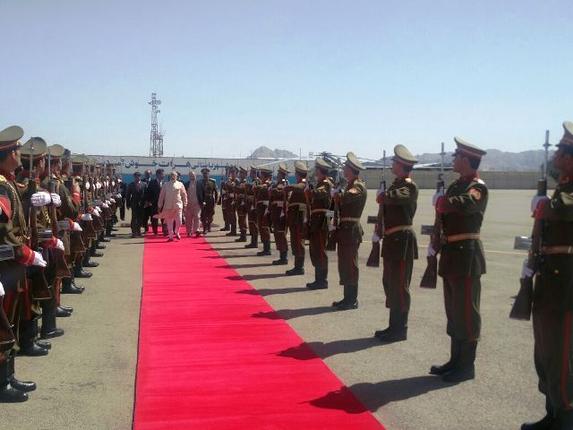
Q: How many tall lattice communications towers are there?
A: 1